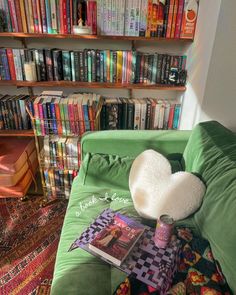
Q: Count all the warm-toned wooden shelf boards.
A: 3